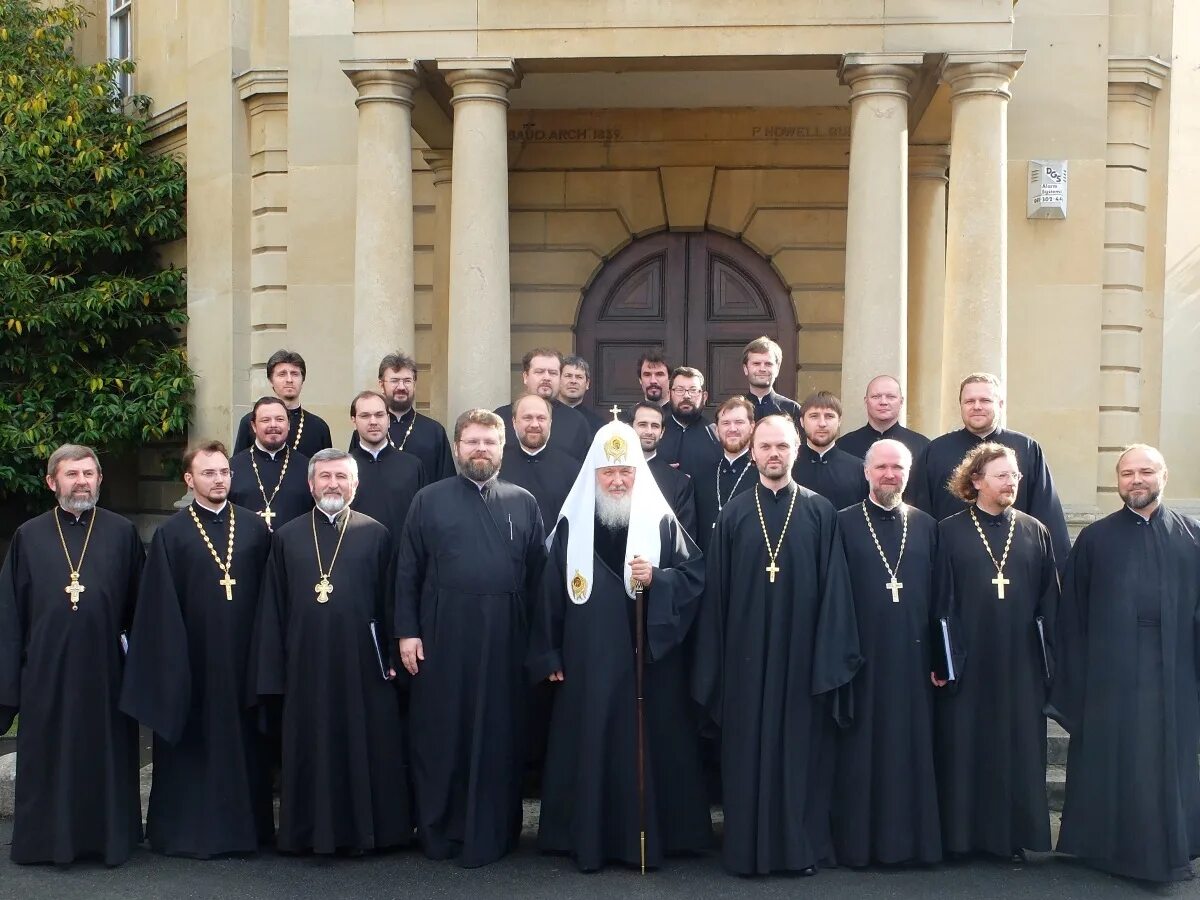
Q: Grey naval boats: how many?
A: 0